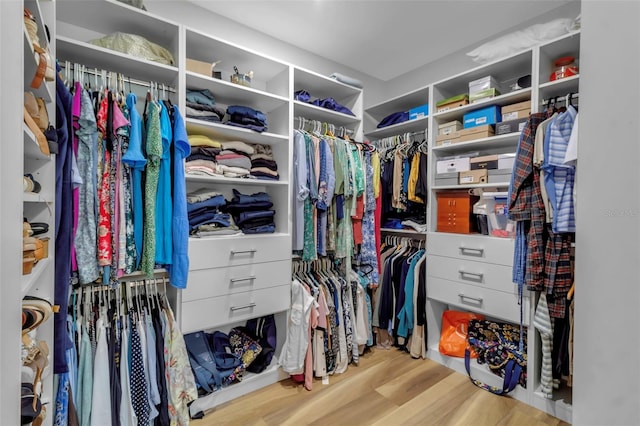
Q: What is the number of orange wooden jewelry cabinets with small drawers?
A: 1